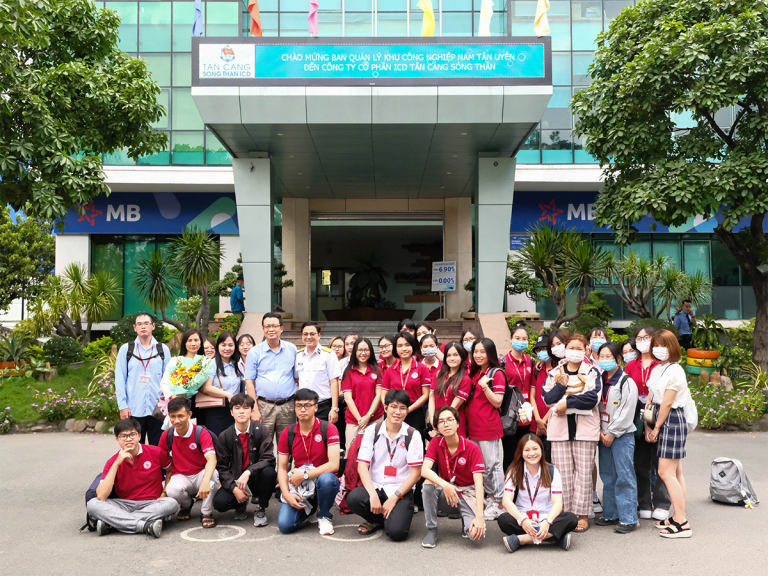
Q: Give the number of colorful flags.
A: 6